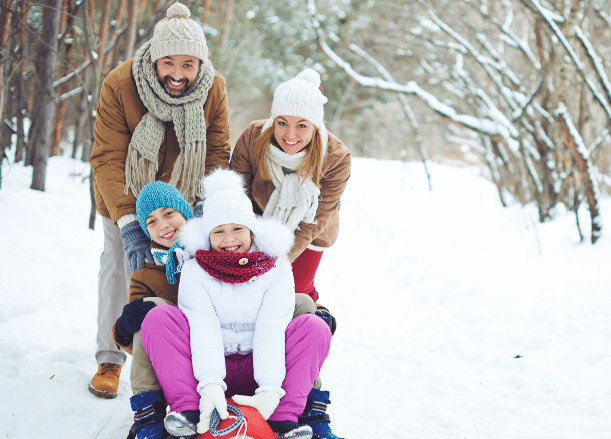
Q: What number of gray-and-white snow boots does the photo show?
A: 2